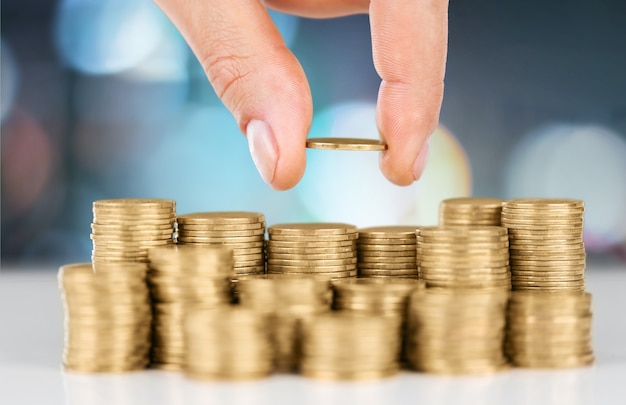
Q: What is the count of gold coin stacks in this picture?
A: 15